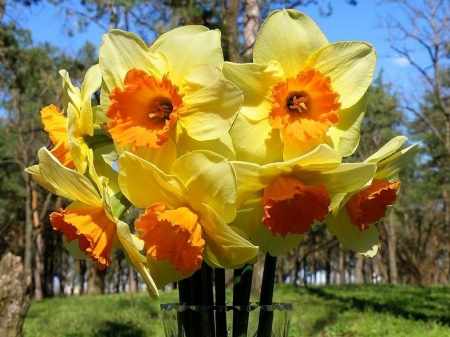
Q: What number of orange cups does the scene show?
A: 7